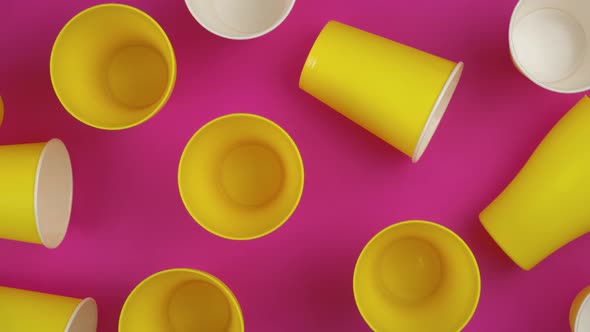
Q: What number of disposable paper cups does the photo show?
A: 12